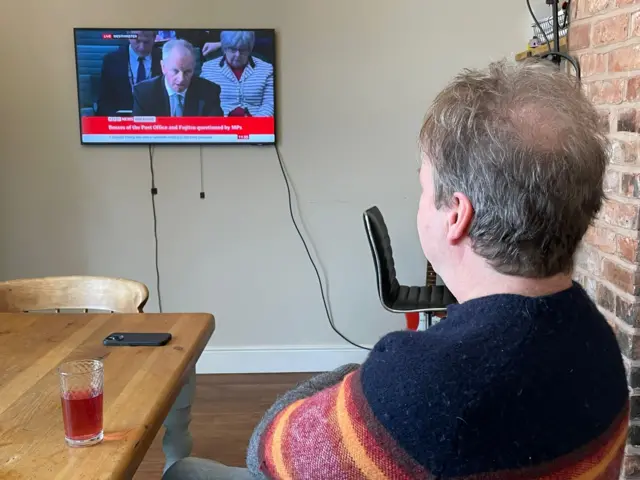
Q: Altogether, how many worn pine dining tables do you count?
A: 1